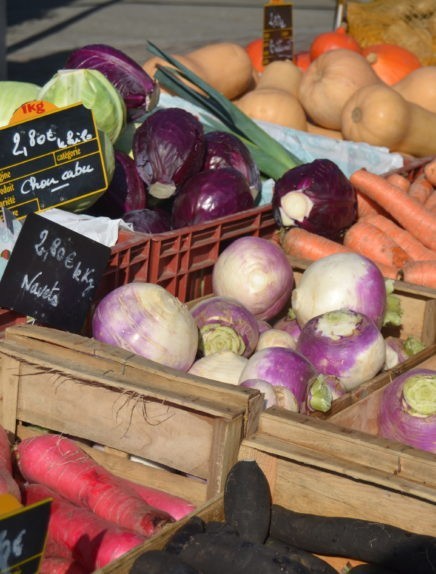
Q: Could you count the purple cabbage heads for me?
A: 7